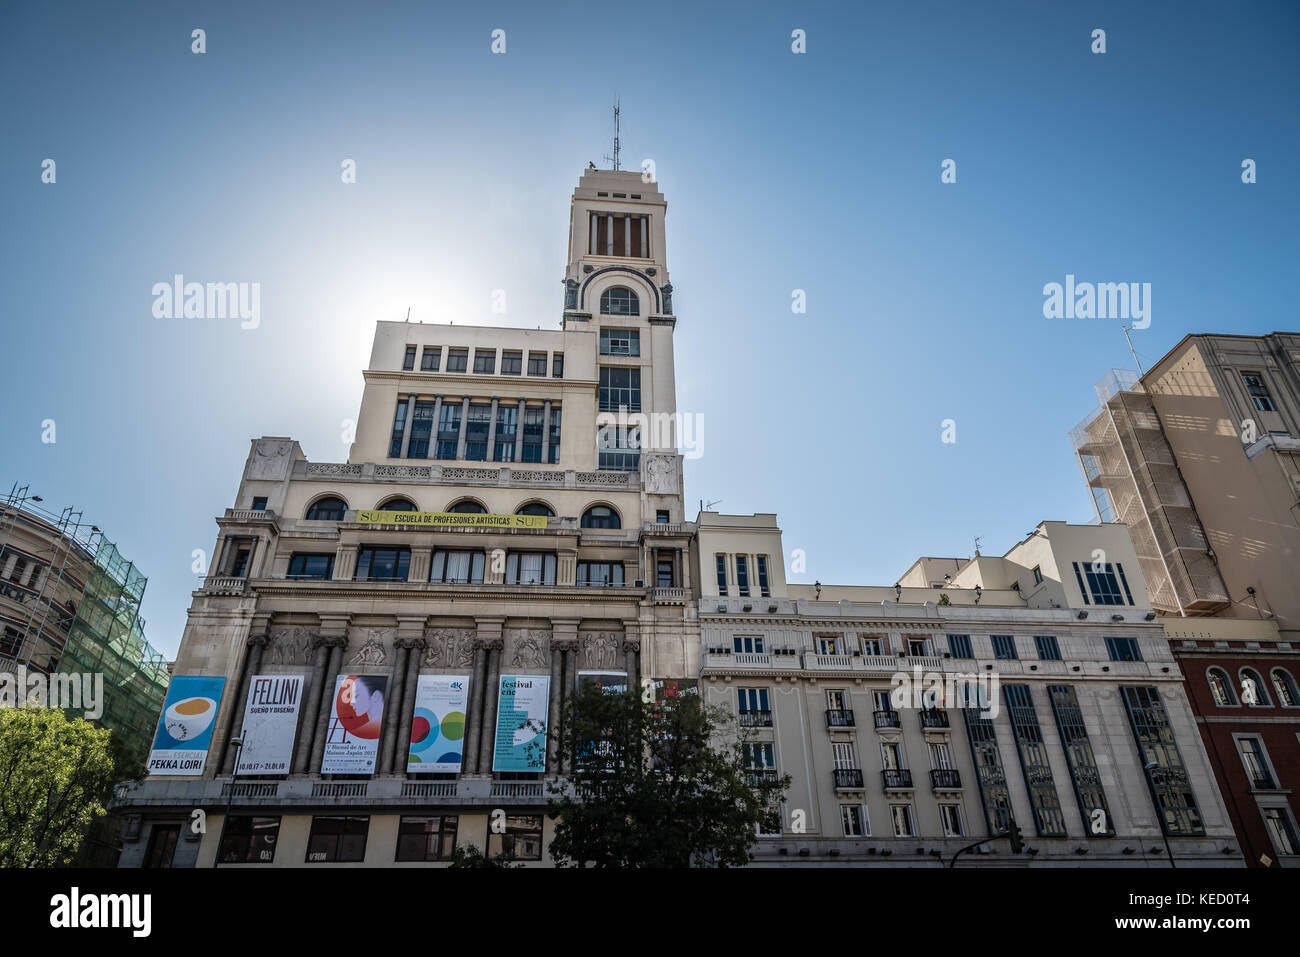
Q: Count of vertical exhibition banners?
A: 7